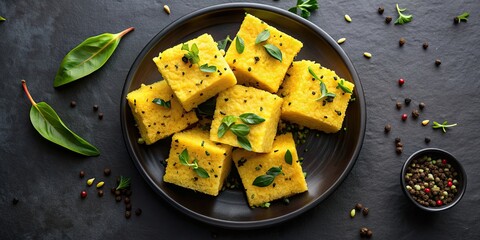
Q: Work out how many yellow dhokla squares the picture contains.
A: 7